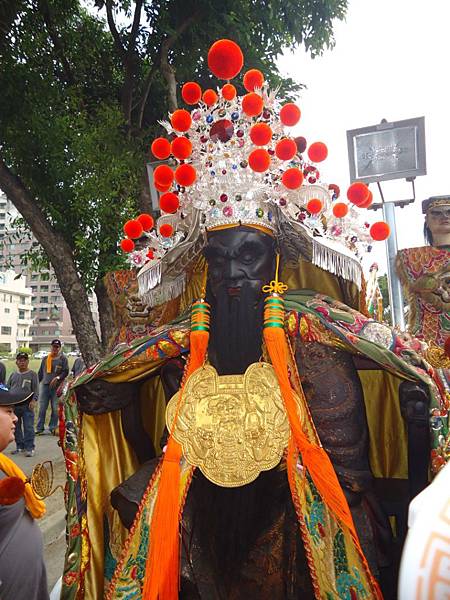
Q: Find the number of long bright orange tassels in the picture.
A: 2